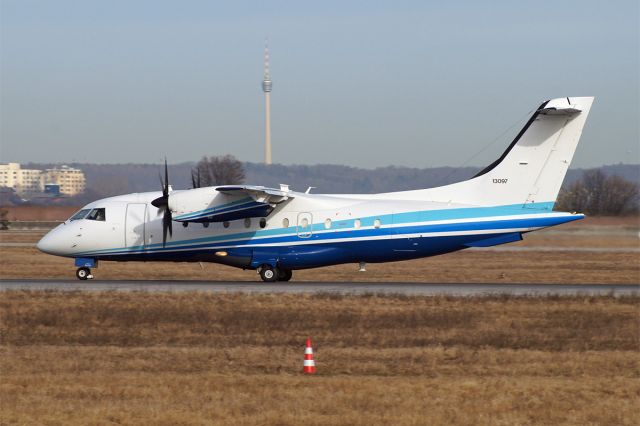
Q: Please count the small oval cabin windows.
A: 10